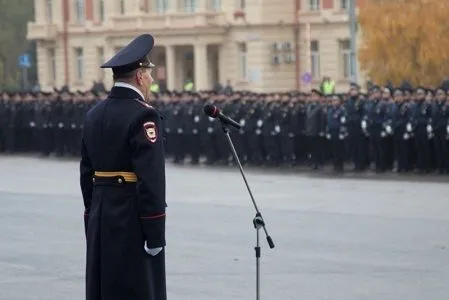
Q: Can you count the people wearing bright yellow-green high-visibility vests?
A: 3